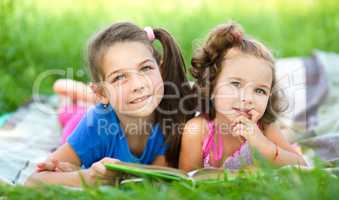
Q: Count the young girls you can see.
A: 2